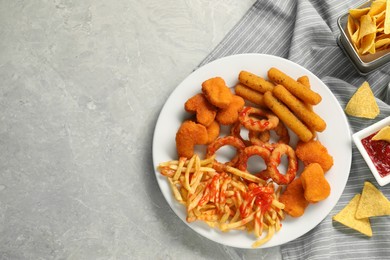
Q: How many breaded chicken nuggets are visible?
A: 8